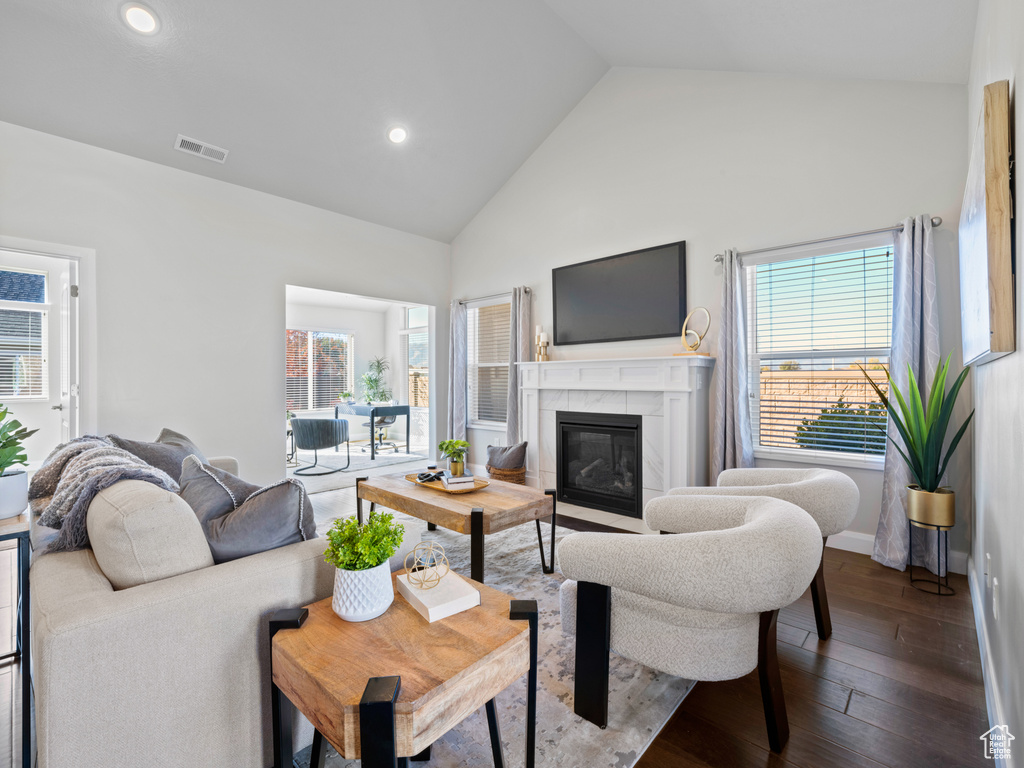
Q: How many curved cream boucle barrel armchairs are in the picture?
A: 2